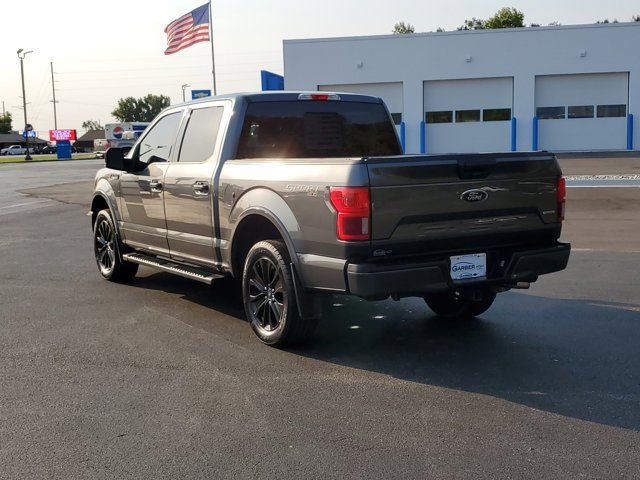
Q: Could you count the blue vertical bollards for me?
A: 5